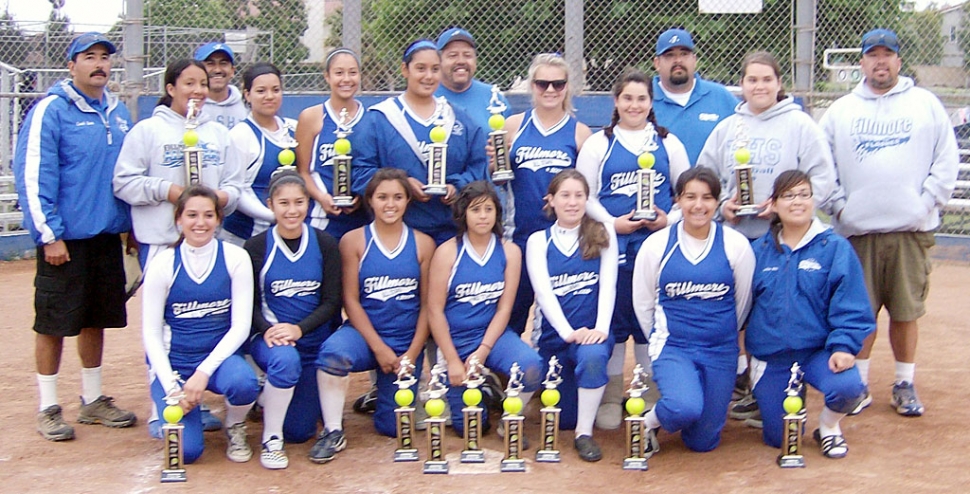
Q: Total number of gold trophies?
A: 15